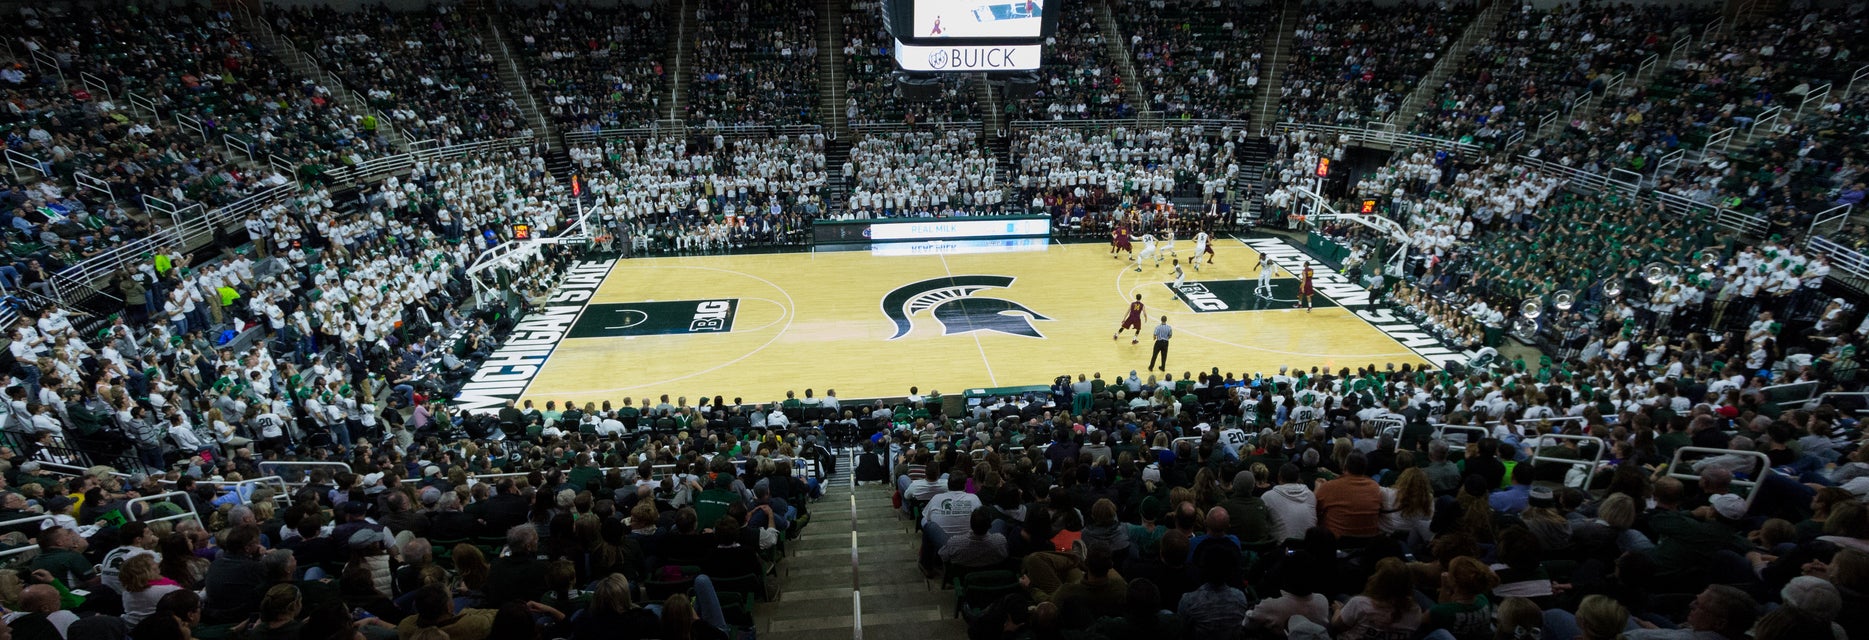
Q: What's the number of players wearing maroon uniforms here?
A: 5